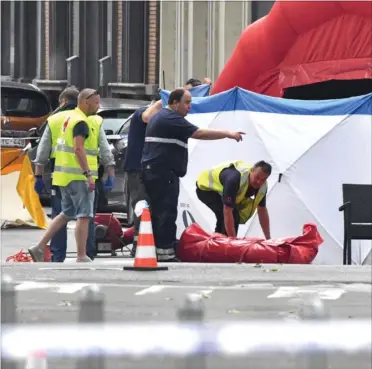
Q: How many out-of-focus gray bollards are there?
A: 4